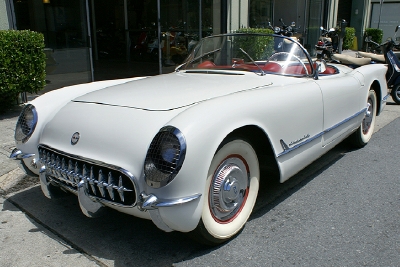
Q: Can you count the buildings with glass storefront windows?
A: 1